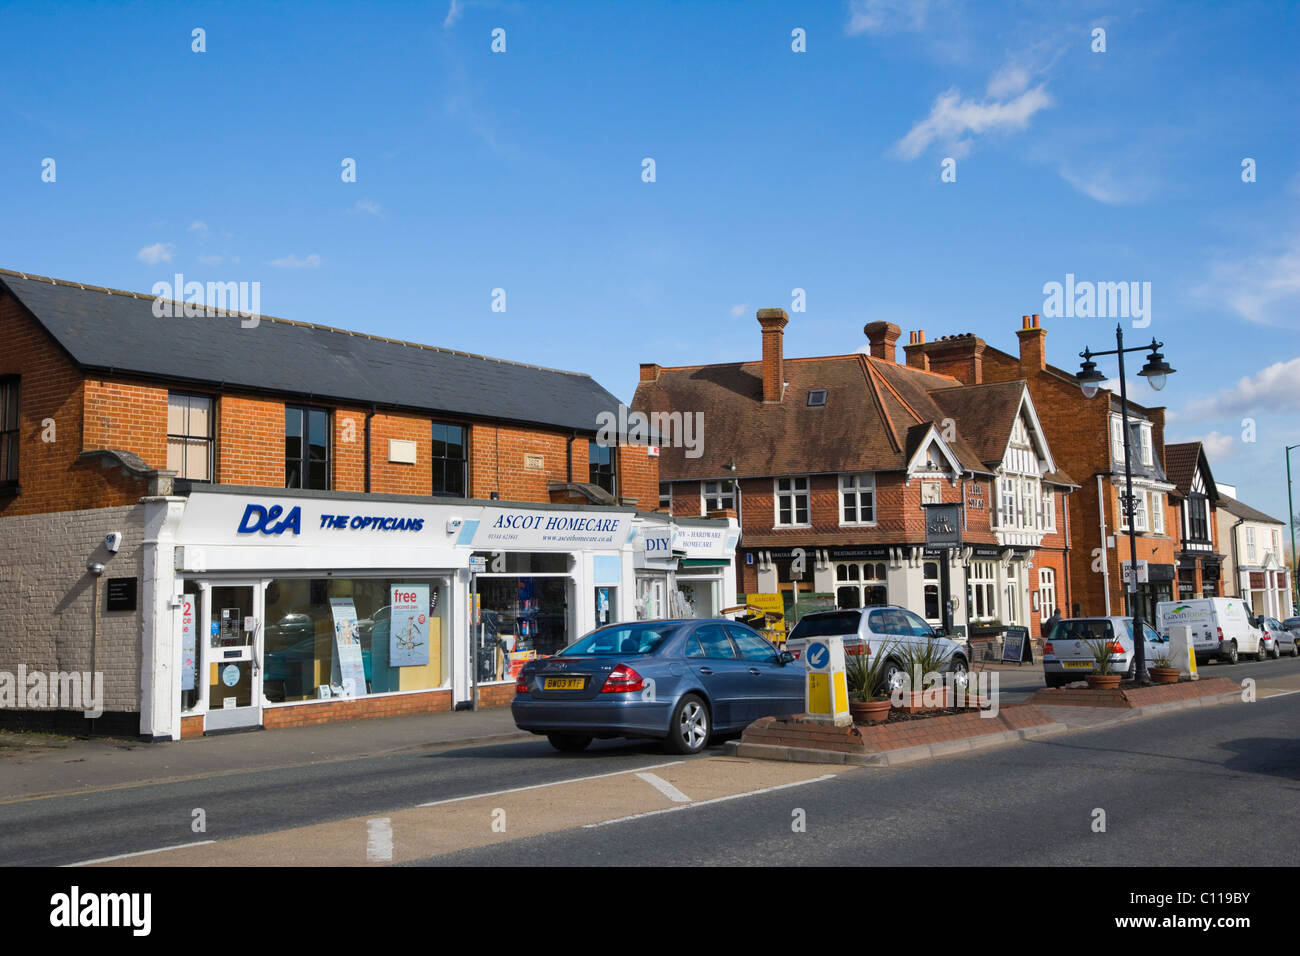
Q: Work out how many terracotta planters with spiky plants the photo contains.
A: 5